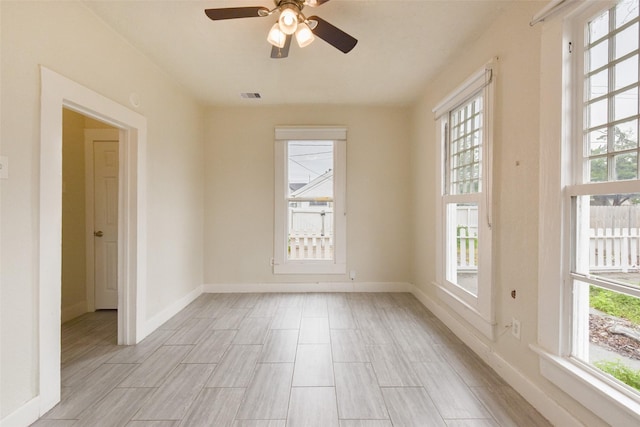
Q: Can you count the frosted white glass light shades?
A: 3